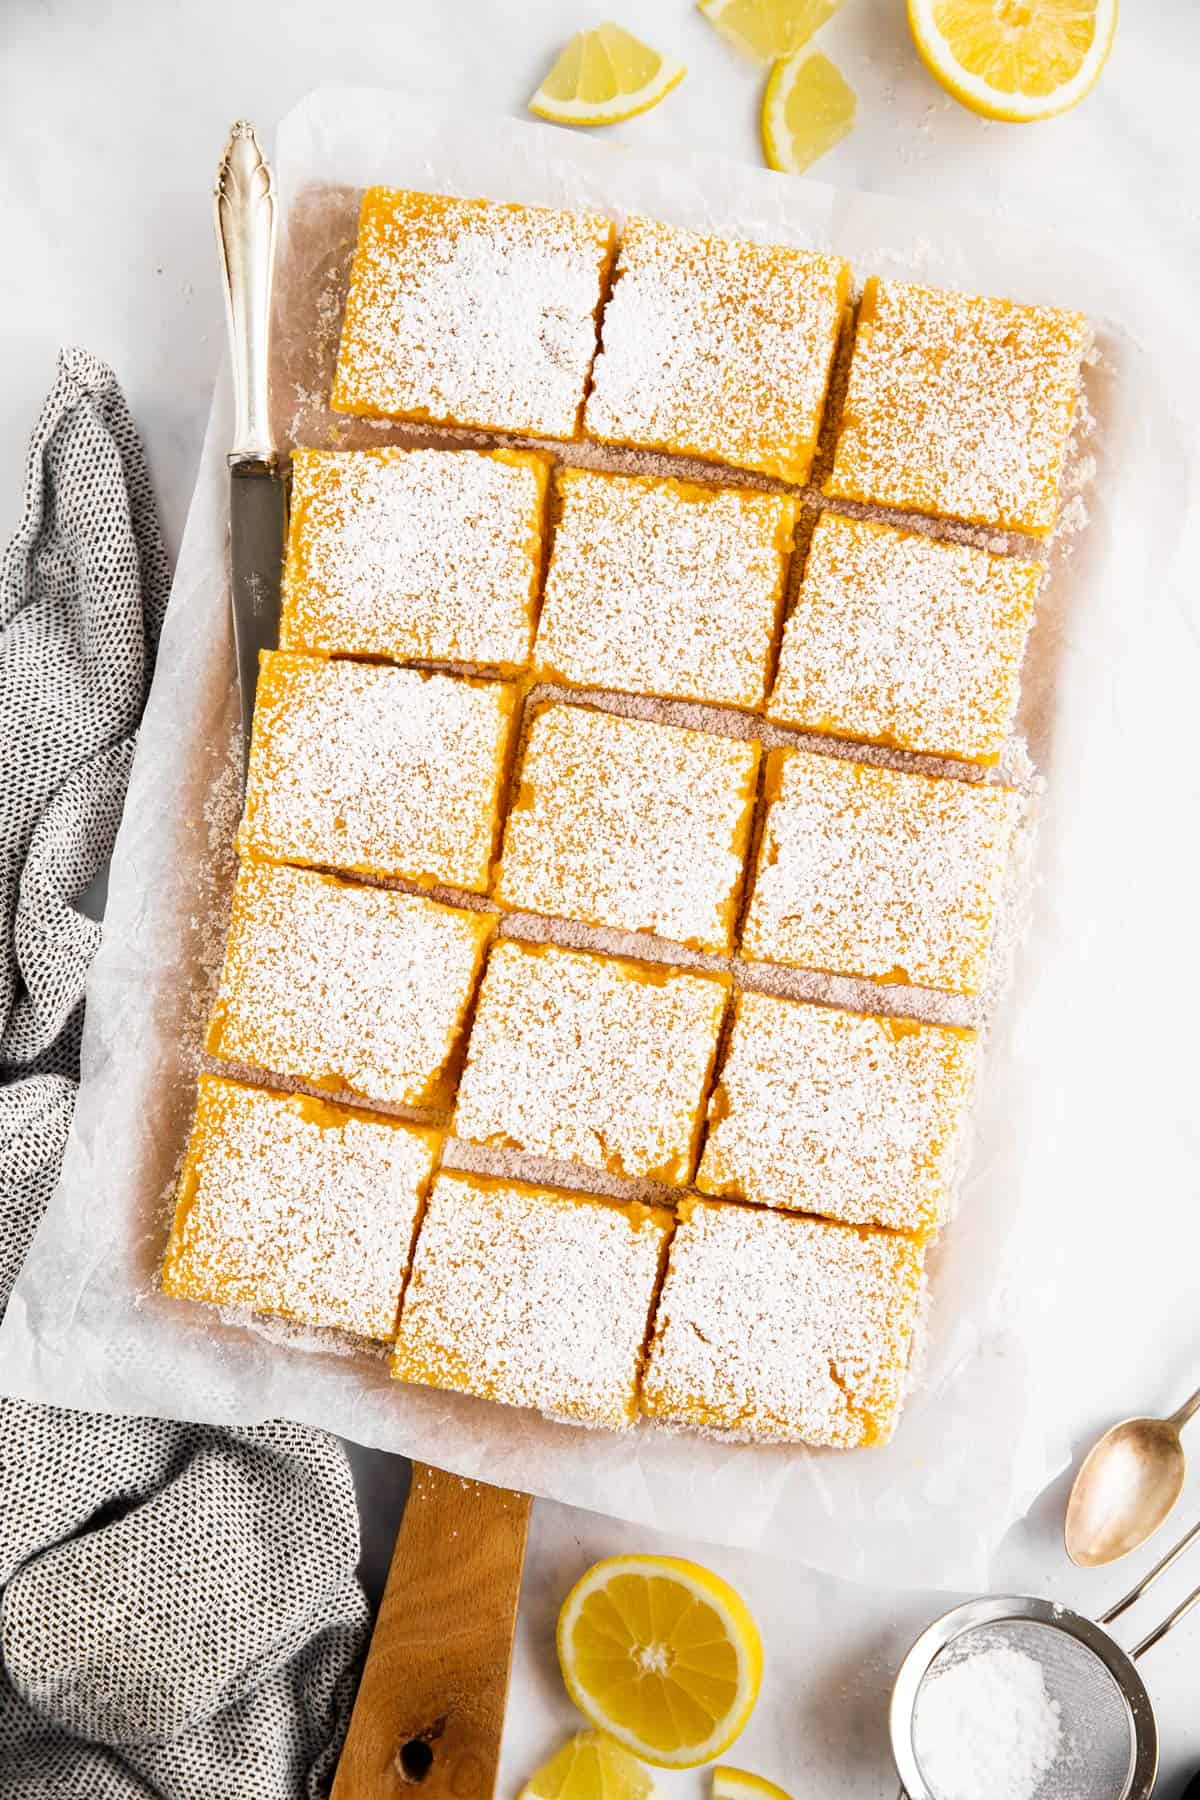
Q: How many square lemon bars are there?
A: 15